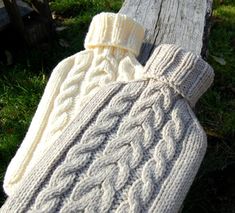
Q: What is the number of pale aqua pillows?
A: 0